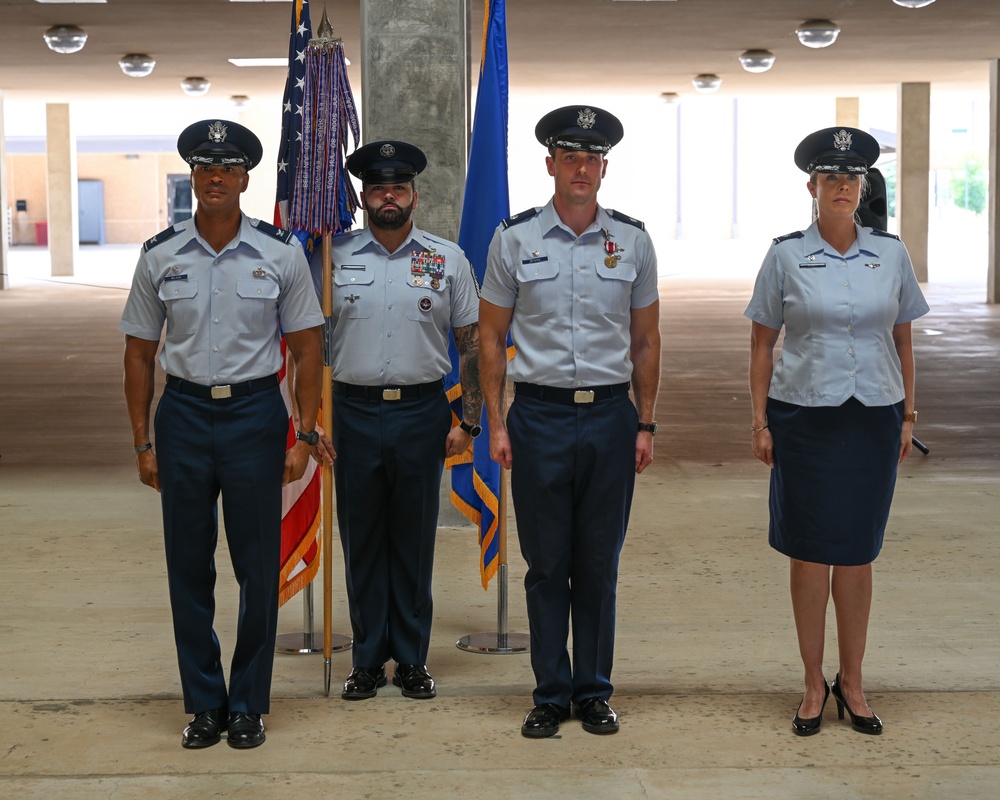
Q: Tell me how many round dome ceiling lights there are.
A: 9